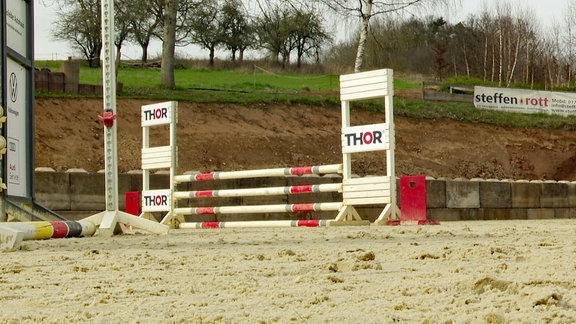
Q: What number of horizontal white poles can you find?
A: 4